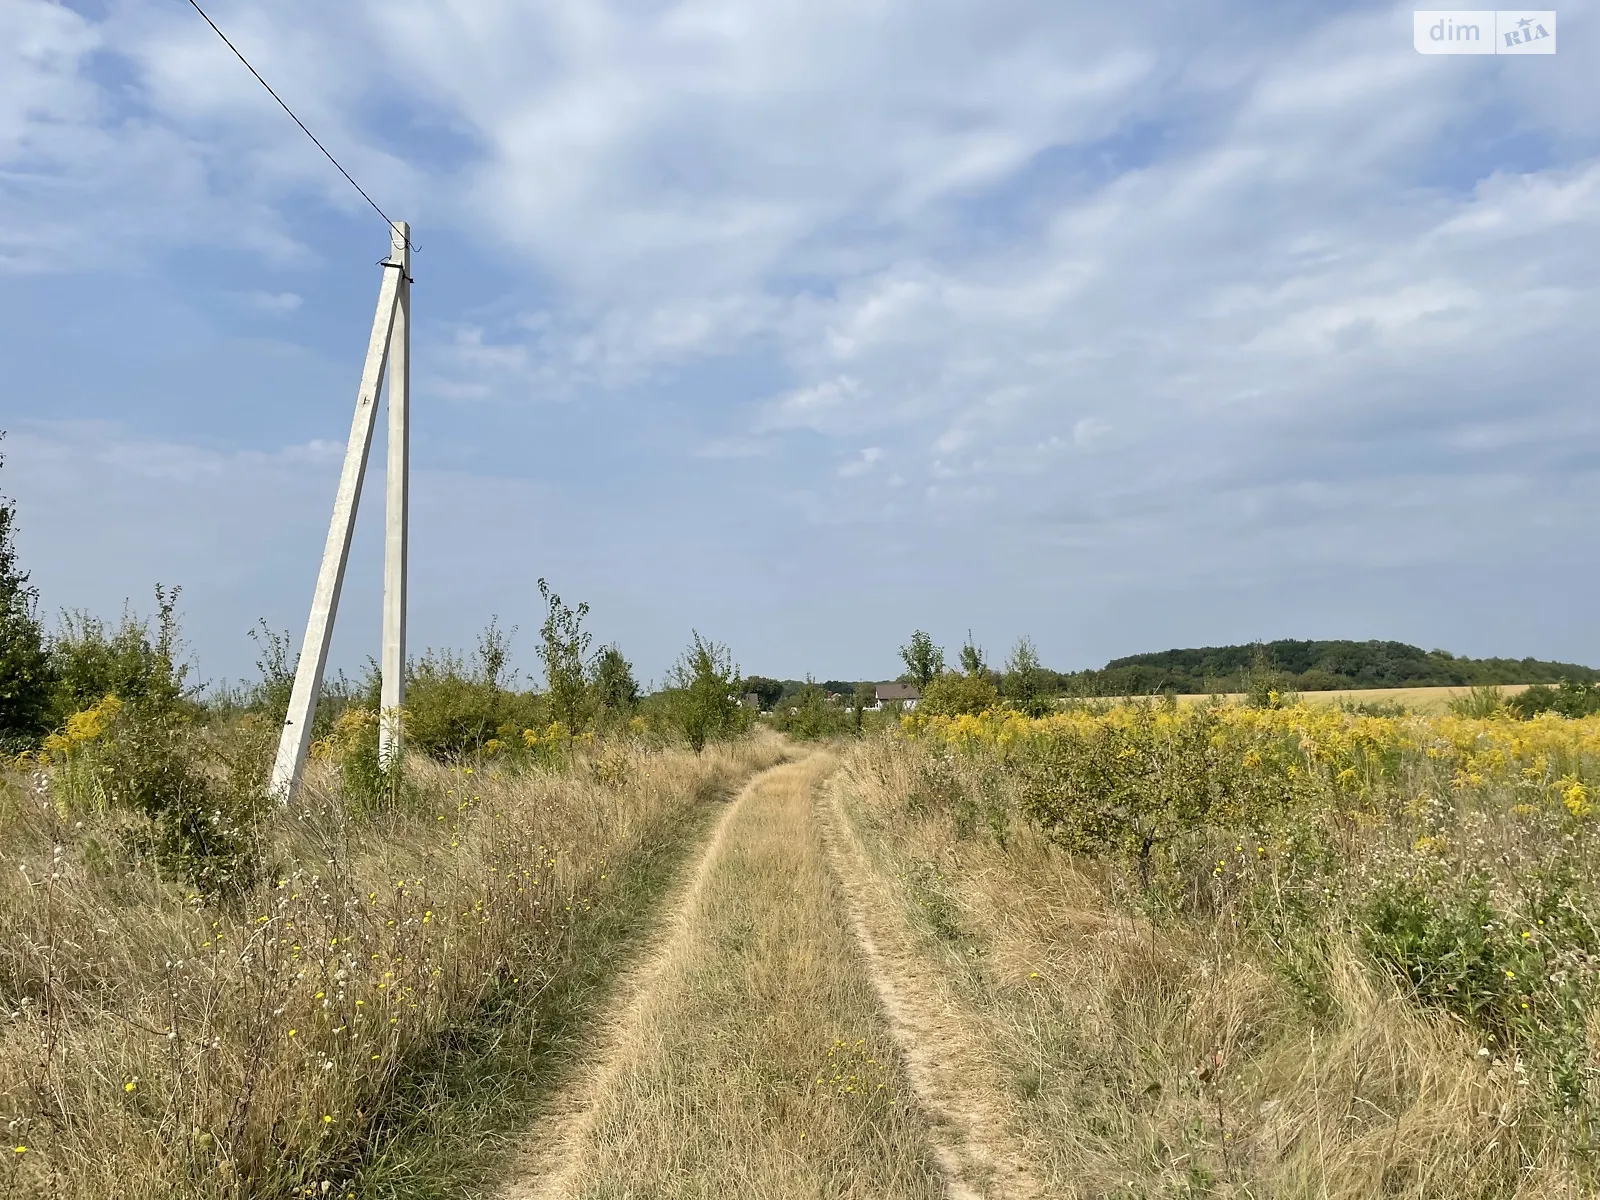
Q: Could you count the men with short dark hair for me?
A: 0